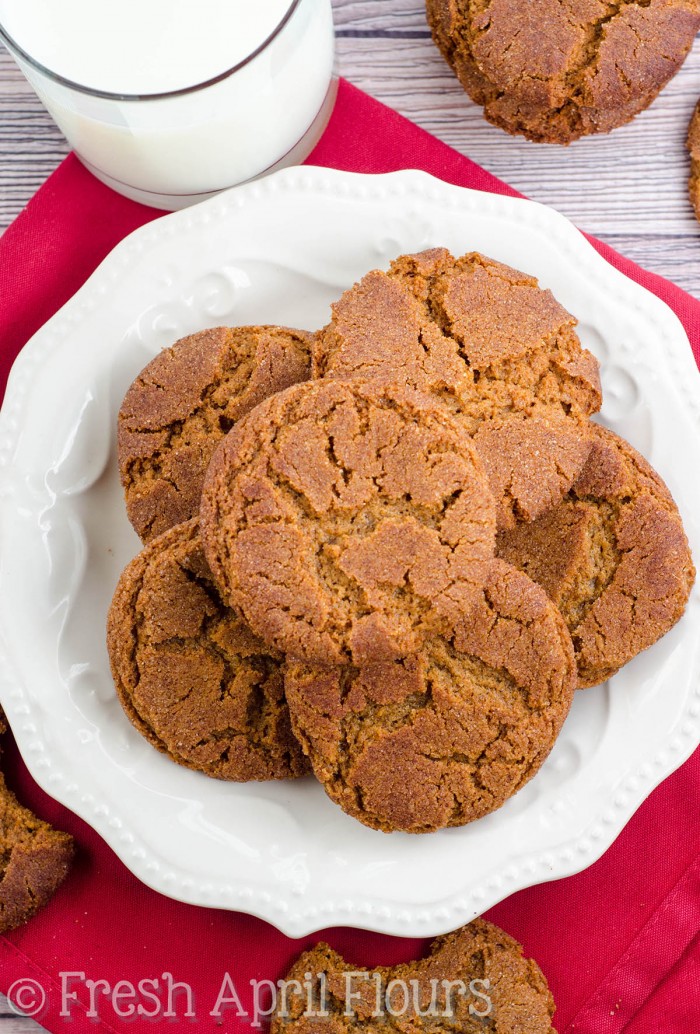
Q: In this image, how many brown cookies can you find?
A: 10